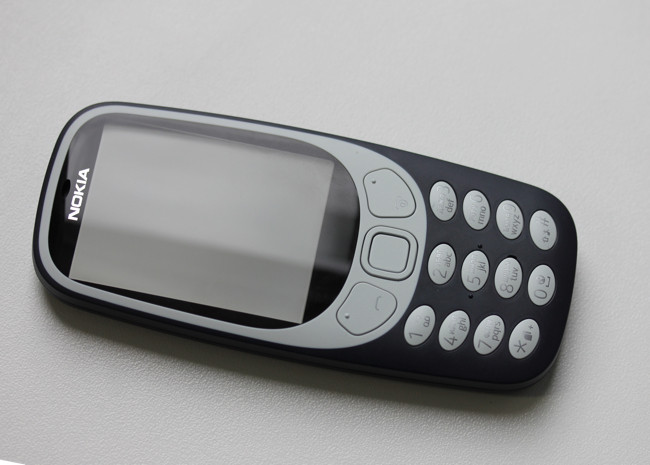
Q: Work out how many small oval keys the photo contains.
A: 12